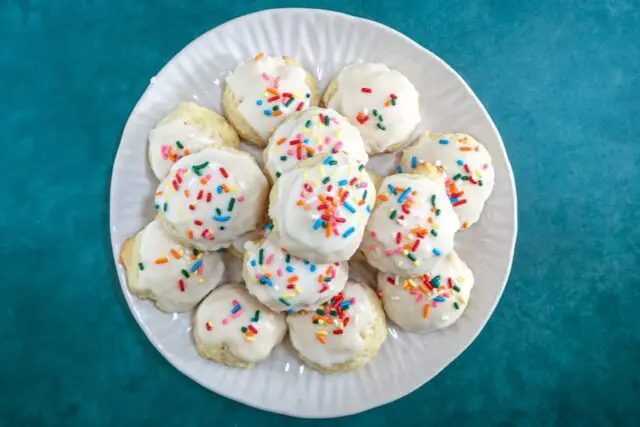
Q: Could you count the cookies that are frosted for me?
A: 13